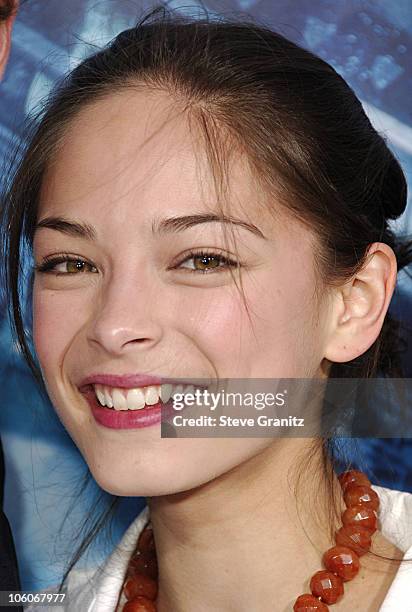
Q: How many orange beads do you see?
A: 11